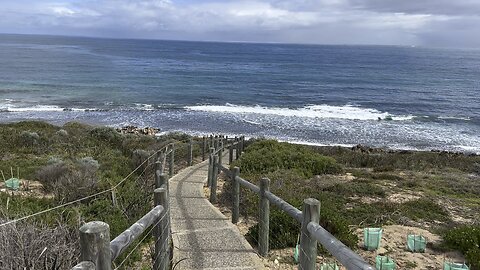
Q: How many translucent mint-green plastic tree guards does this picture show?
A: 7